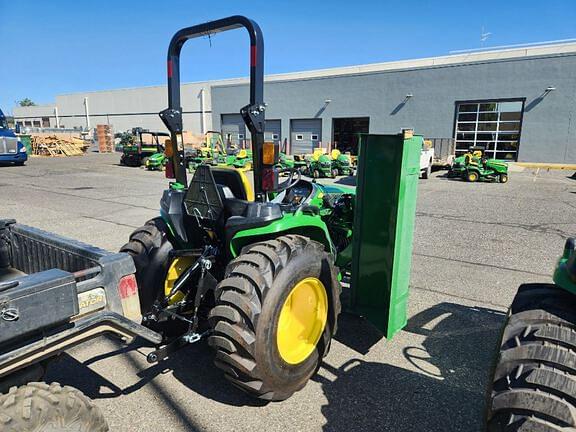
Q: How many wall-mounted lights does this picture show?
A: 3